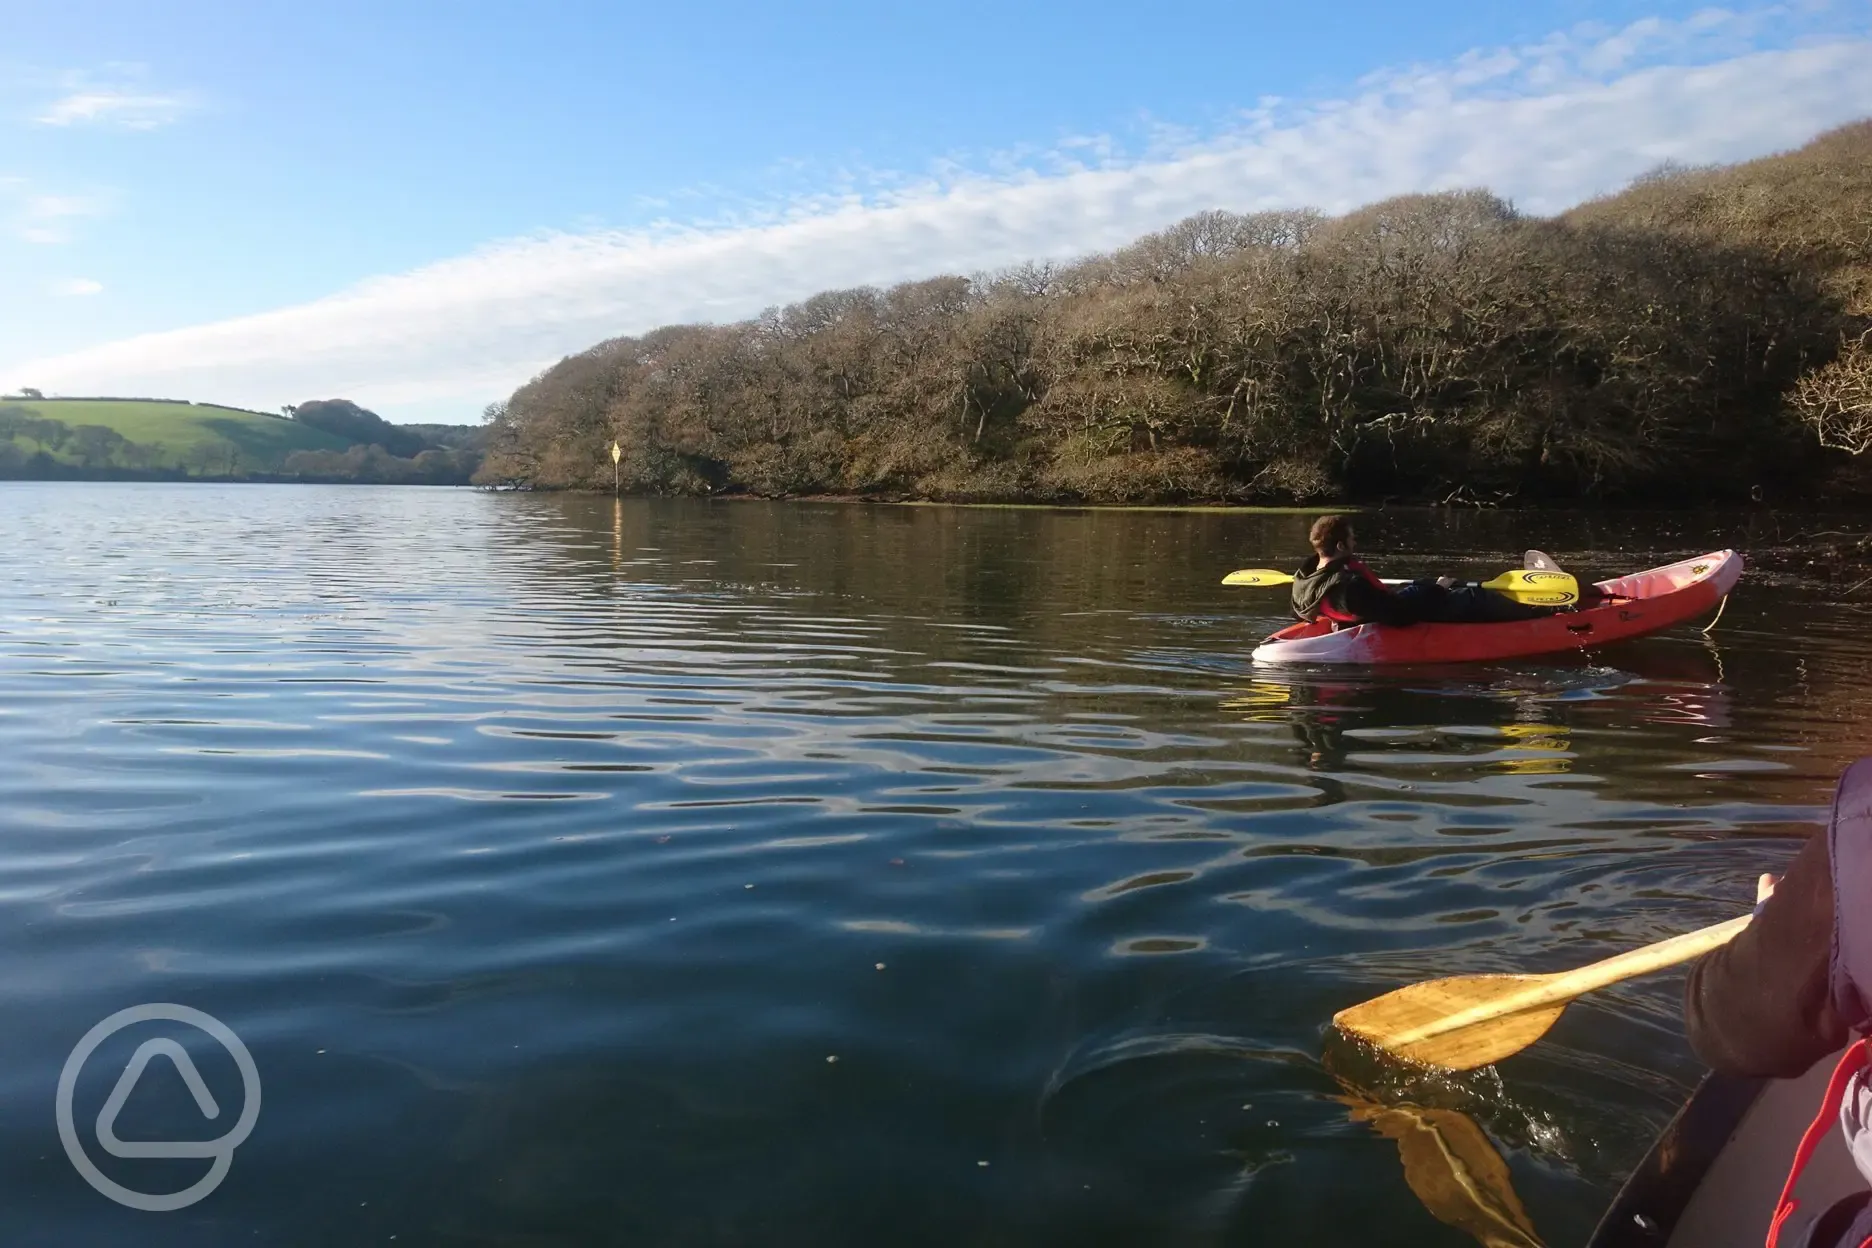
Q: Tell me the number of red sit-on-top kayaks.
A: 1